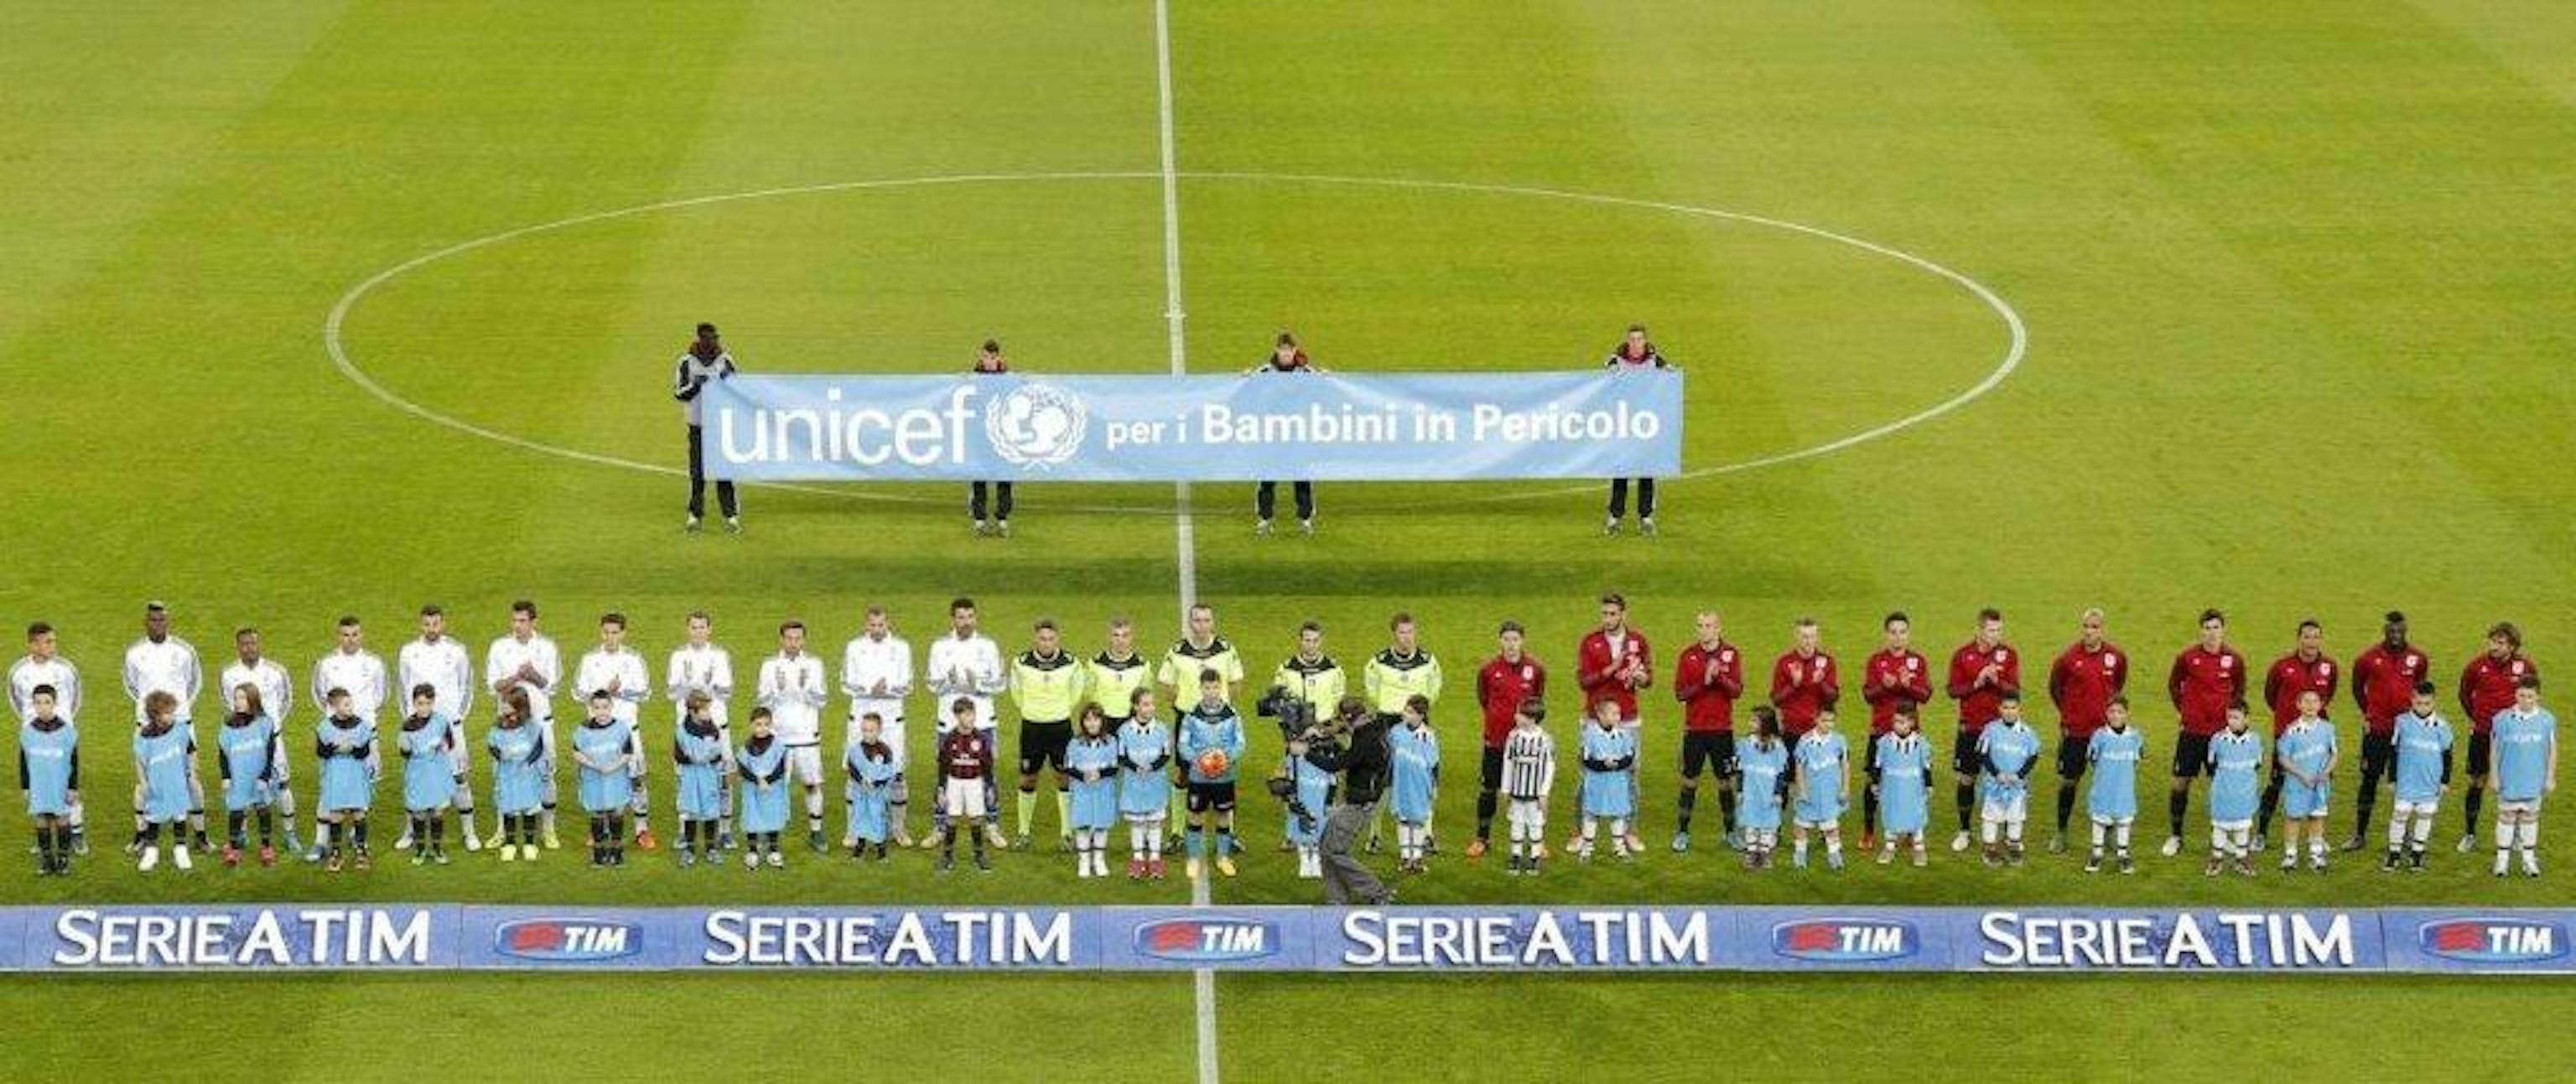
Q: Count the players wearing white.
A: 11